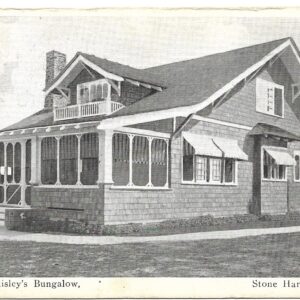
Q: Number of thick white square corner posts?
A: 2